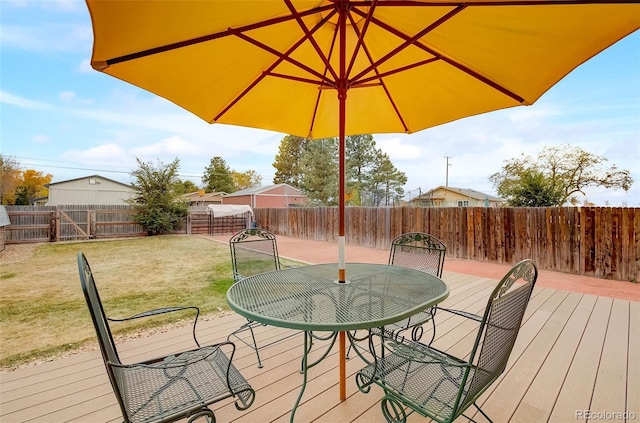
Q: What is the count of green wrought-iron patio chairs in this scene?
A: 4